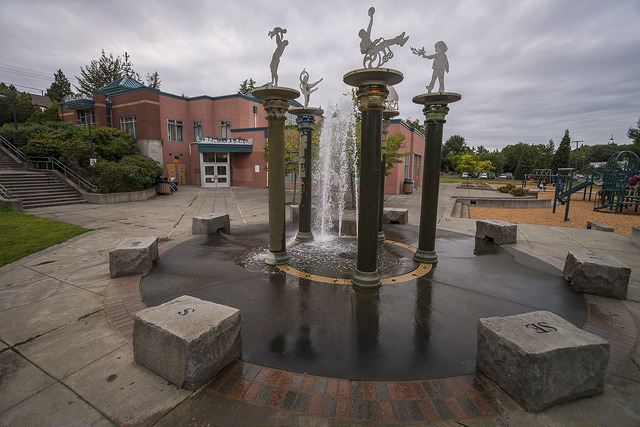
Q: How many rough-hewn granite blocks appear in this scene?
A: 8